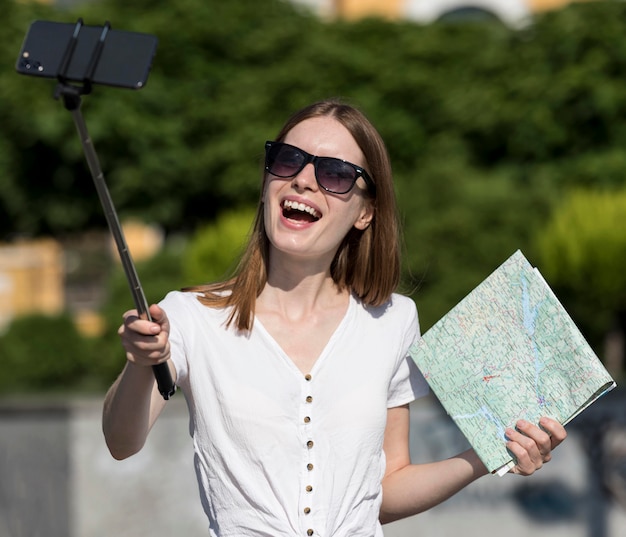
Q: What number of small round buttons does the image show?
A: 8